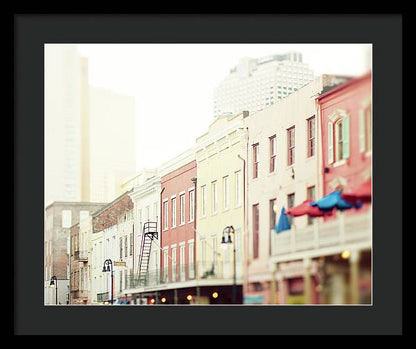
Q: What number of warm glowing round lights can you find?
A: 5